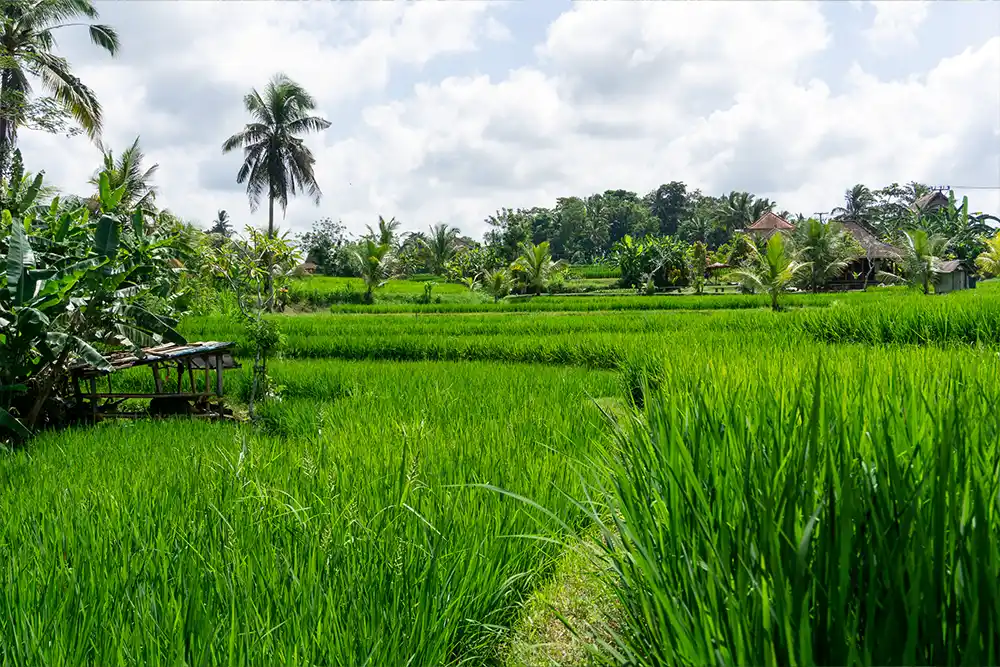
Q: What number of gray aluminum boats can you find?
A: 0